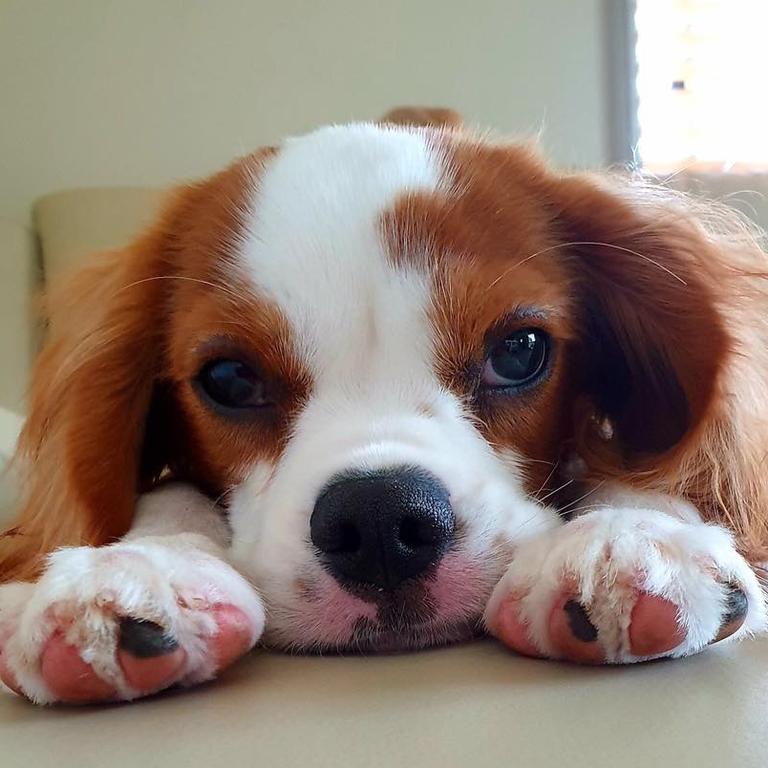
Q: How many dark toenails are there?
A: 3